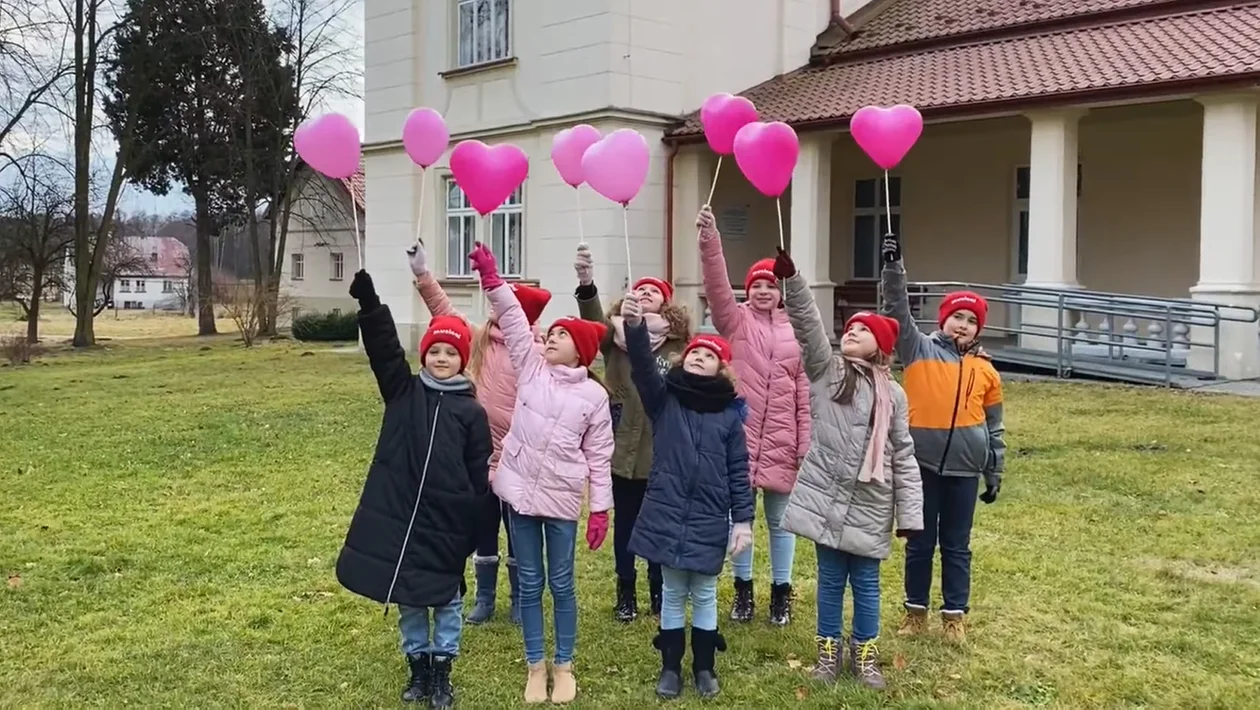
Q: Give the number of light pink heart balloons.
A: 4